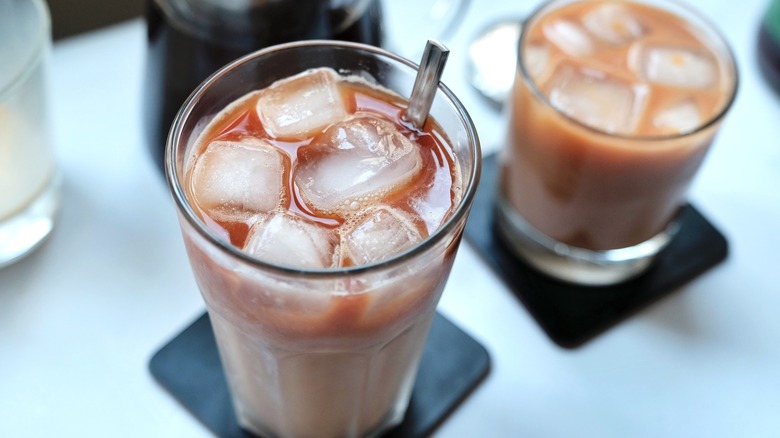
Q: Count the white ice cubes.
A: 11